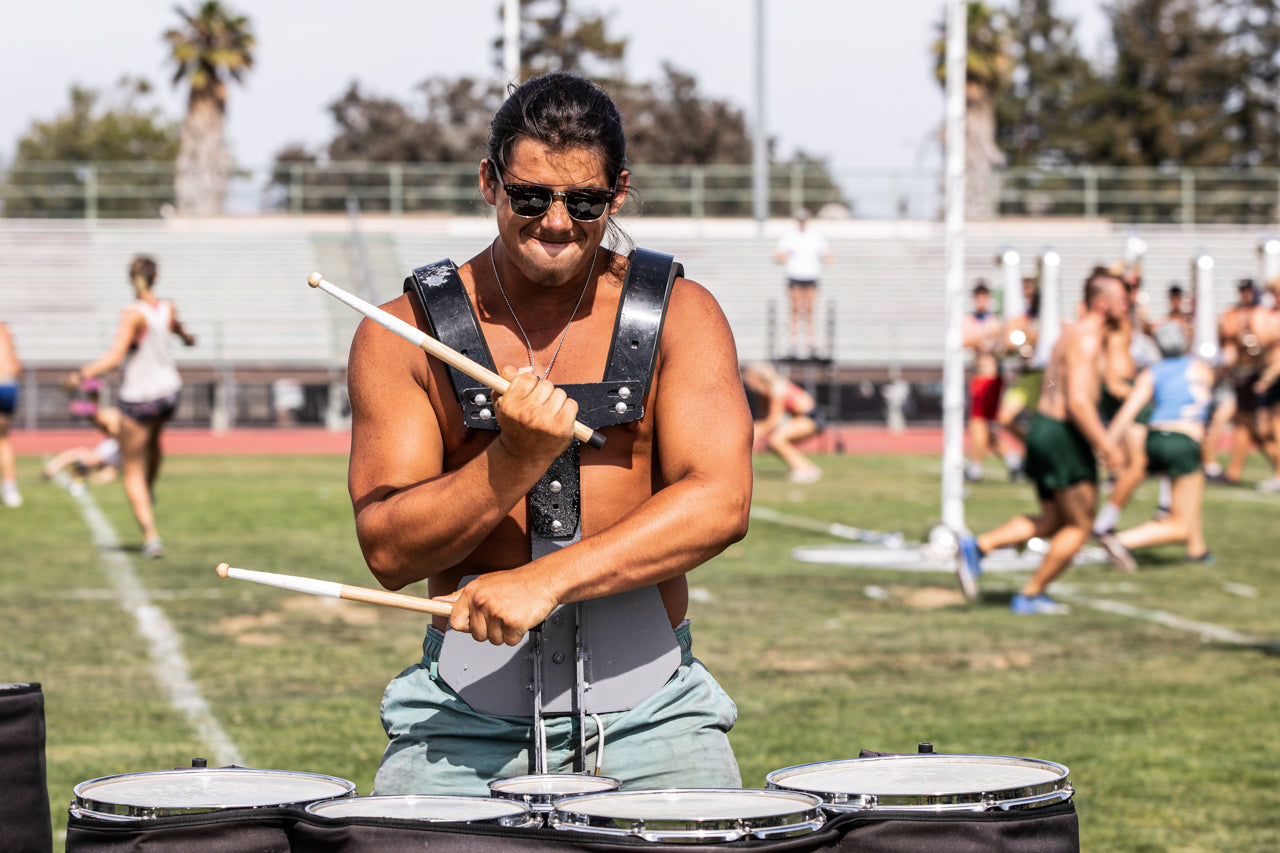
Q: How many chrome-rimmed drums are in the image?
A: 5